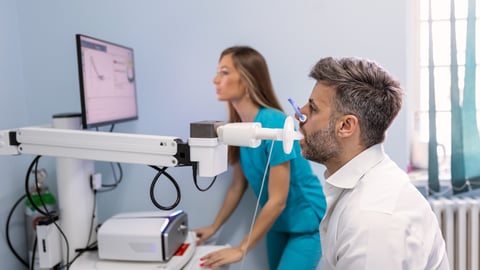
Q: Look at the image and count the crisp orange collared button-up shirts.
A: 0